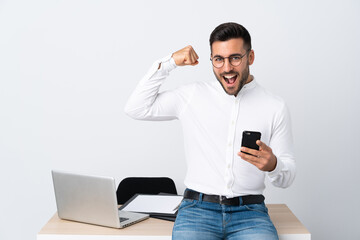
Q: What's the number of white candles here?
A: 0